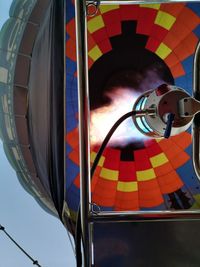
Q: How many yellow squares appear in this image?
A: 11